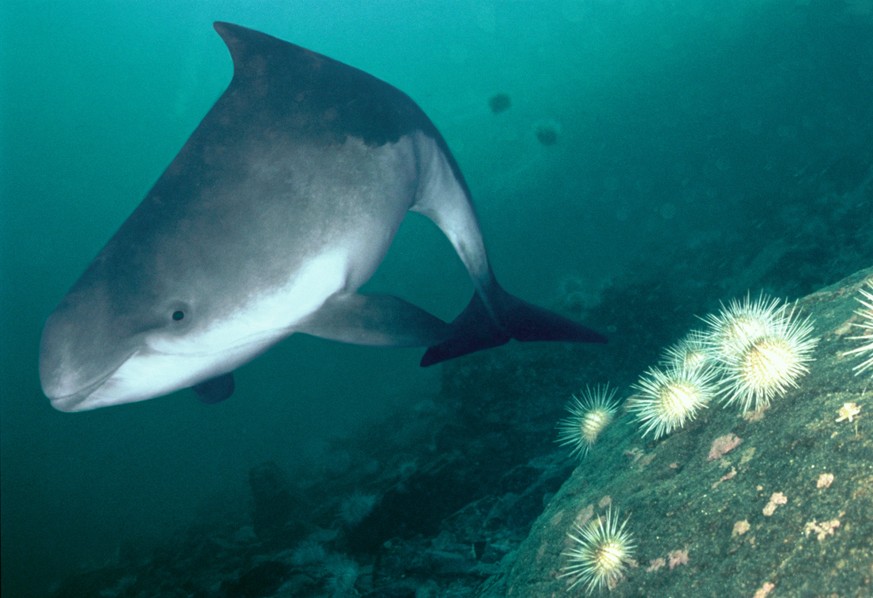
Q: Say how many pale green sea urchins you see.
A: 7